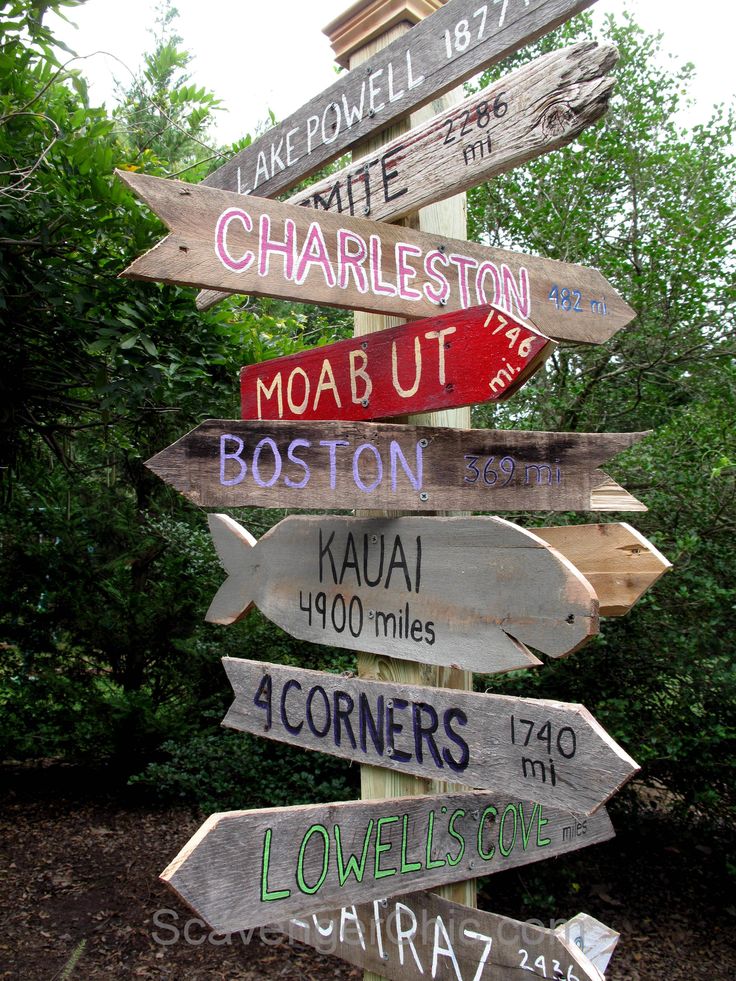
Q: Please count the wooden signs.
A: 11